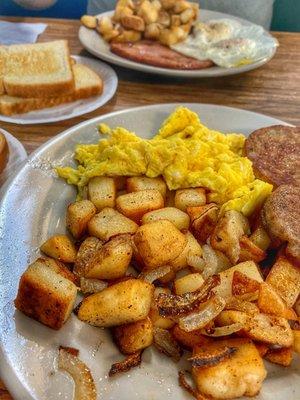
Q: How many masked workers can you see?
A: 0